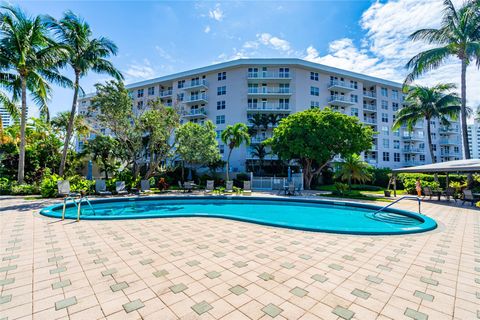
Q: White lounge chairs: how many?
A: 7